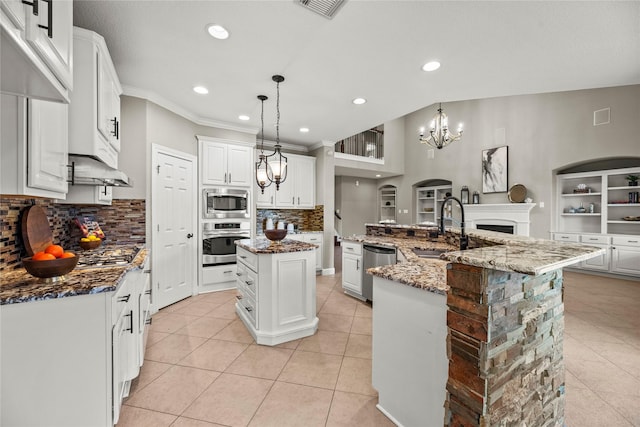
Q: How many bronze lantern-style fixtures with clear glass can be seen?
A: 2